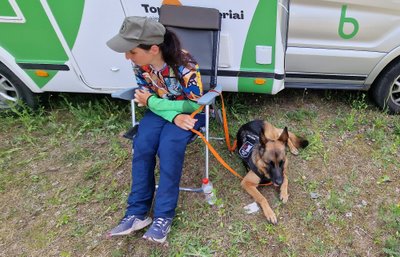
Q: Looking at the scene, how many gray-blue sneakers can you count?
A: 2